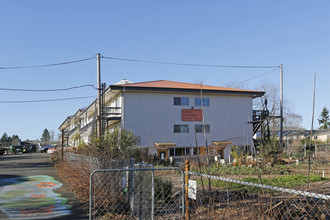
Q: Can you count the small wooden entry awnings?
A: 2